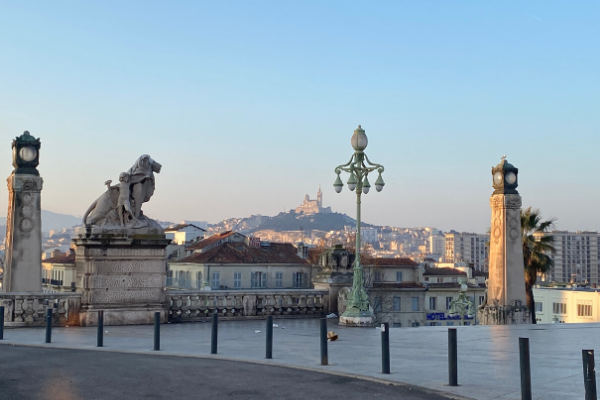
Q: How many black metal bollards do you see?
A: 11